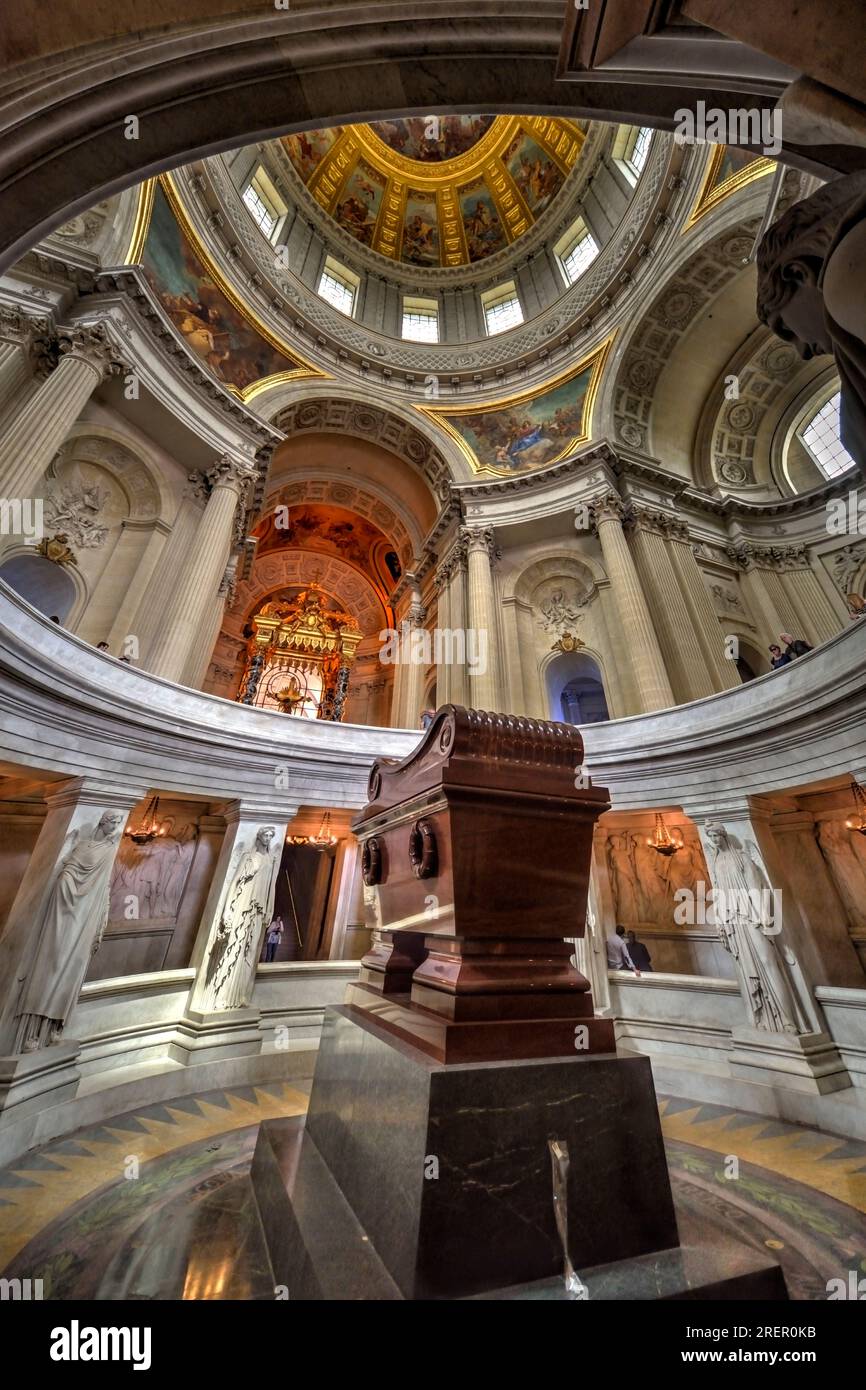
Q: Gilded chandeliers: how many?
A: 4